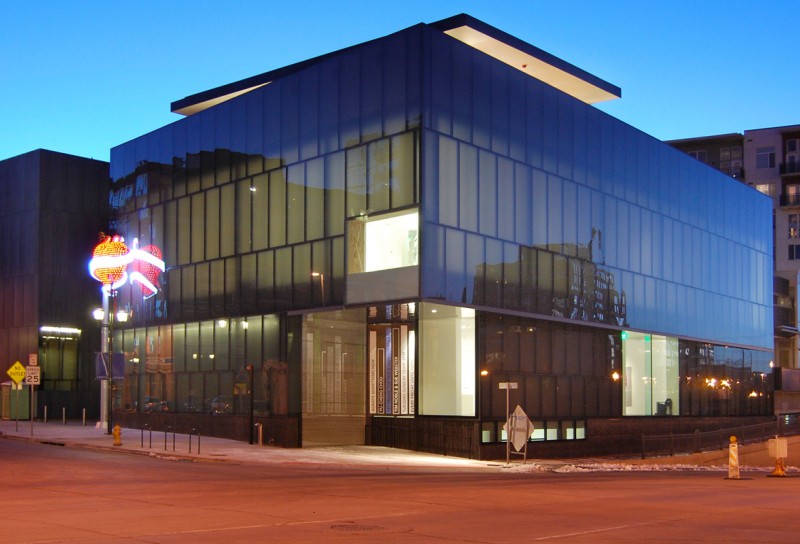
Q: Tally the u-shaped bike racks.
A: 3